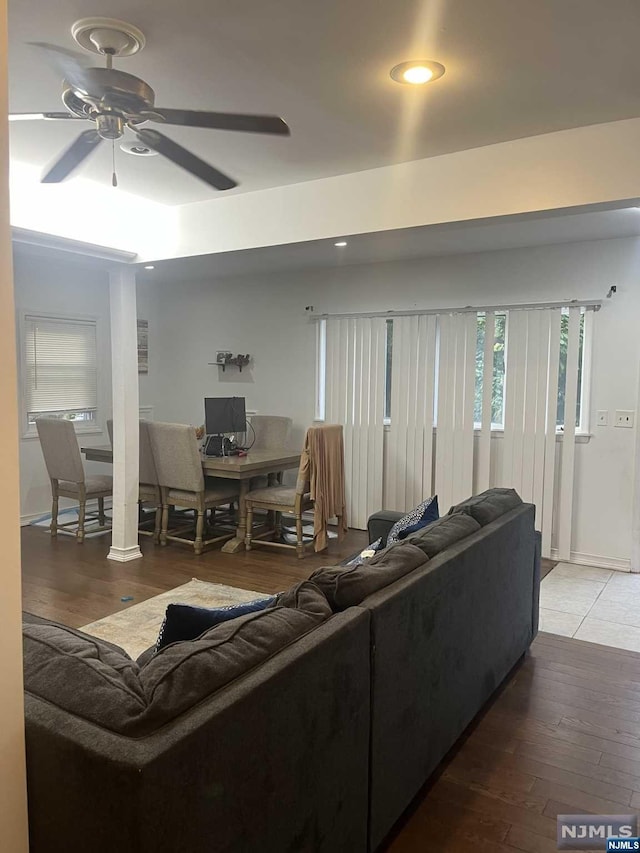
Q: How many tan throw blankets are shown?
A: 1